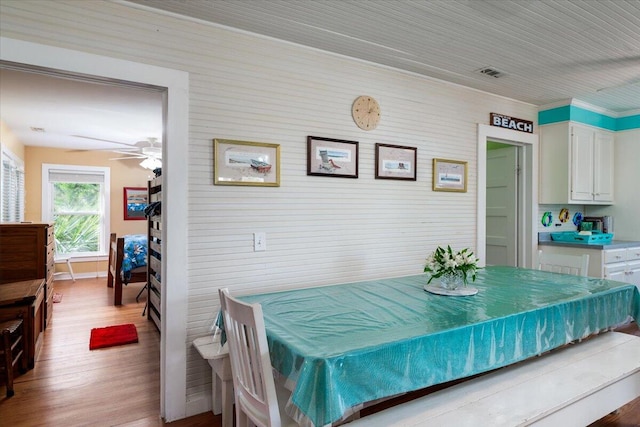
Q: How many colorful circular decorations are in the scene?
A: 3